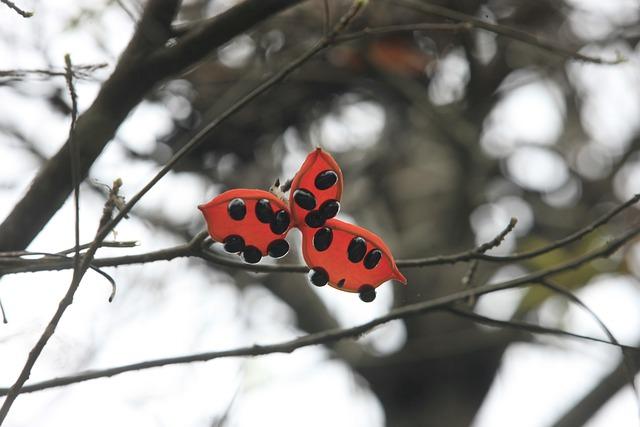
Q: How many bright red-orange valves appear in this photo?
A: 3